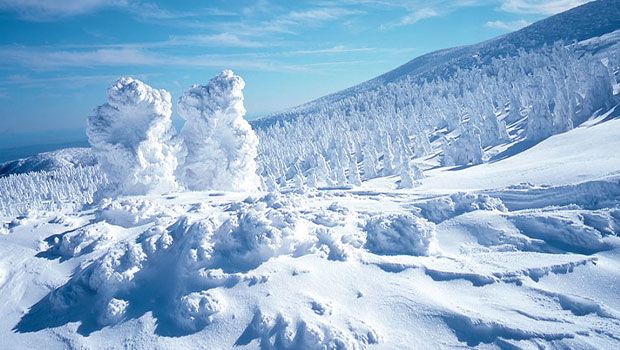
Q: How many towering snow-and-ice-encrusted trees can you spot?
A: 2